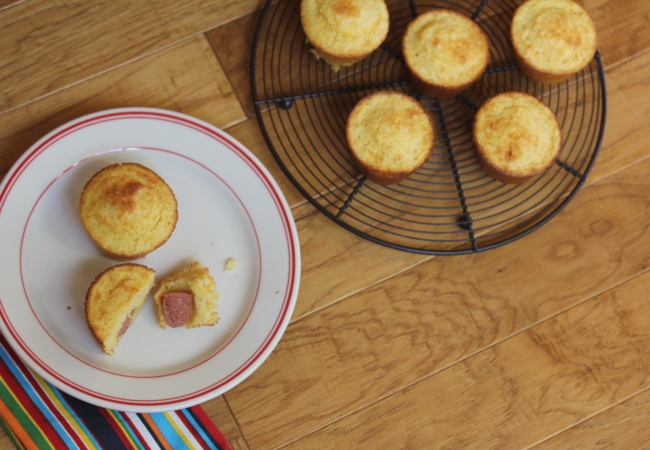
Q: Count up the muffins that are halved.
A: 1